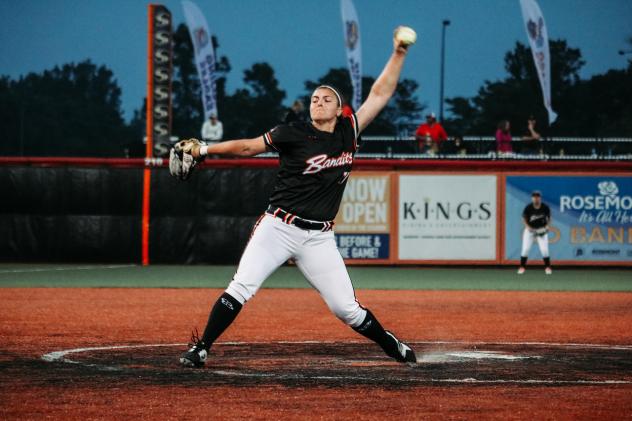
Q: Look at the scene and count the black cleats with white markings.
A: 2